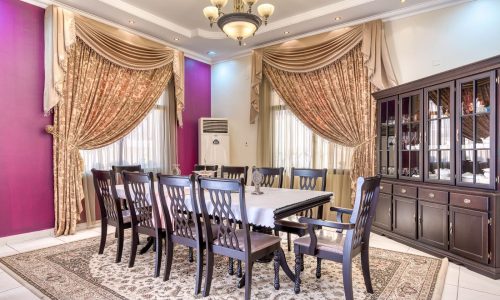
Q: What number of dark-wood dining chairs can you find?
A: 10